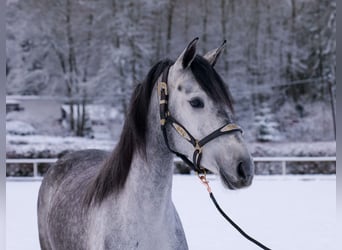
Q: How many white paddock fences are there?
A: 1